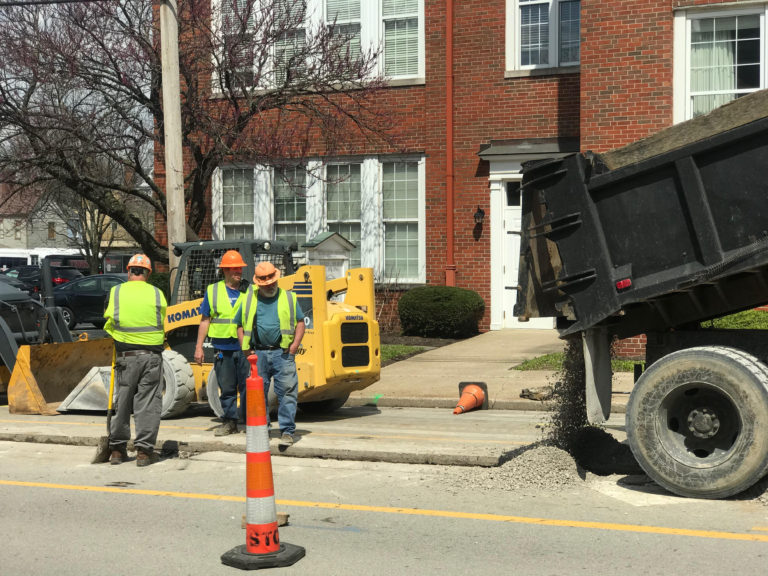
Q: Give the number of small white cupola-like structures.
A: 1